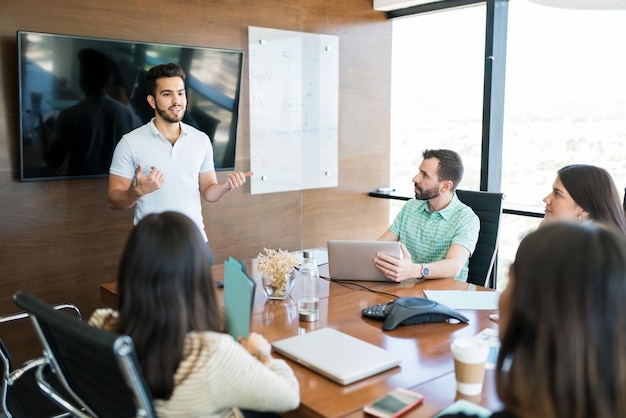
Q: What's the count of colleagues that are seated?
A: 4